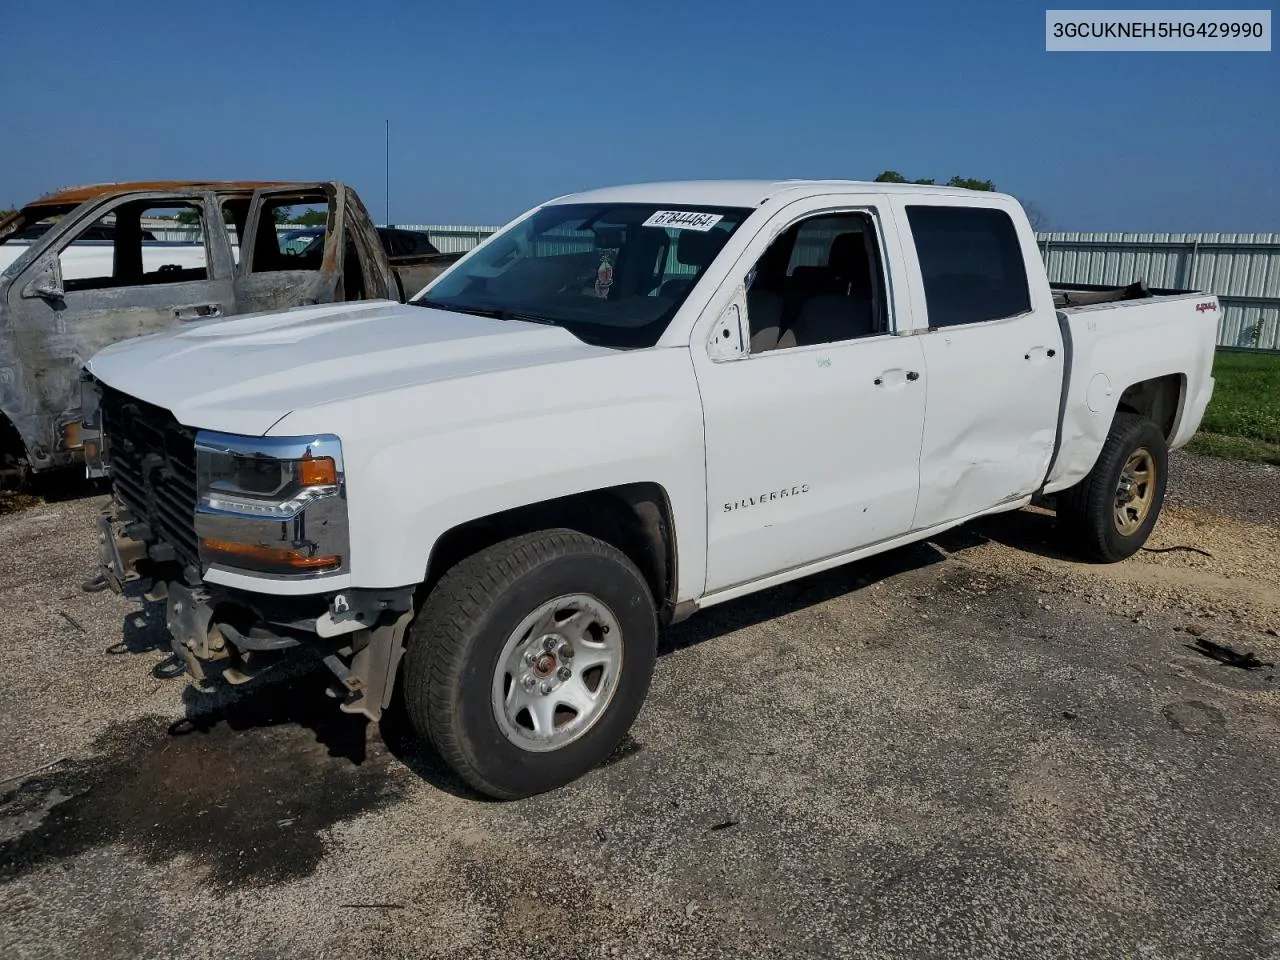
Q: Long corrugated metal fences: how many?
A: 1